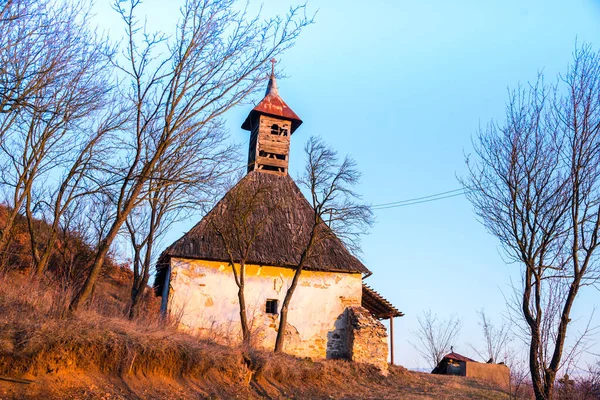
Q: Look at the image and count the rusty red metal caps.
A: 1